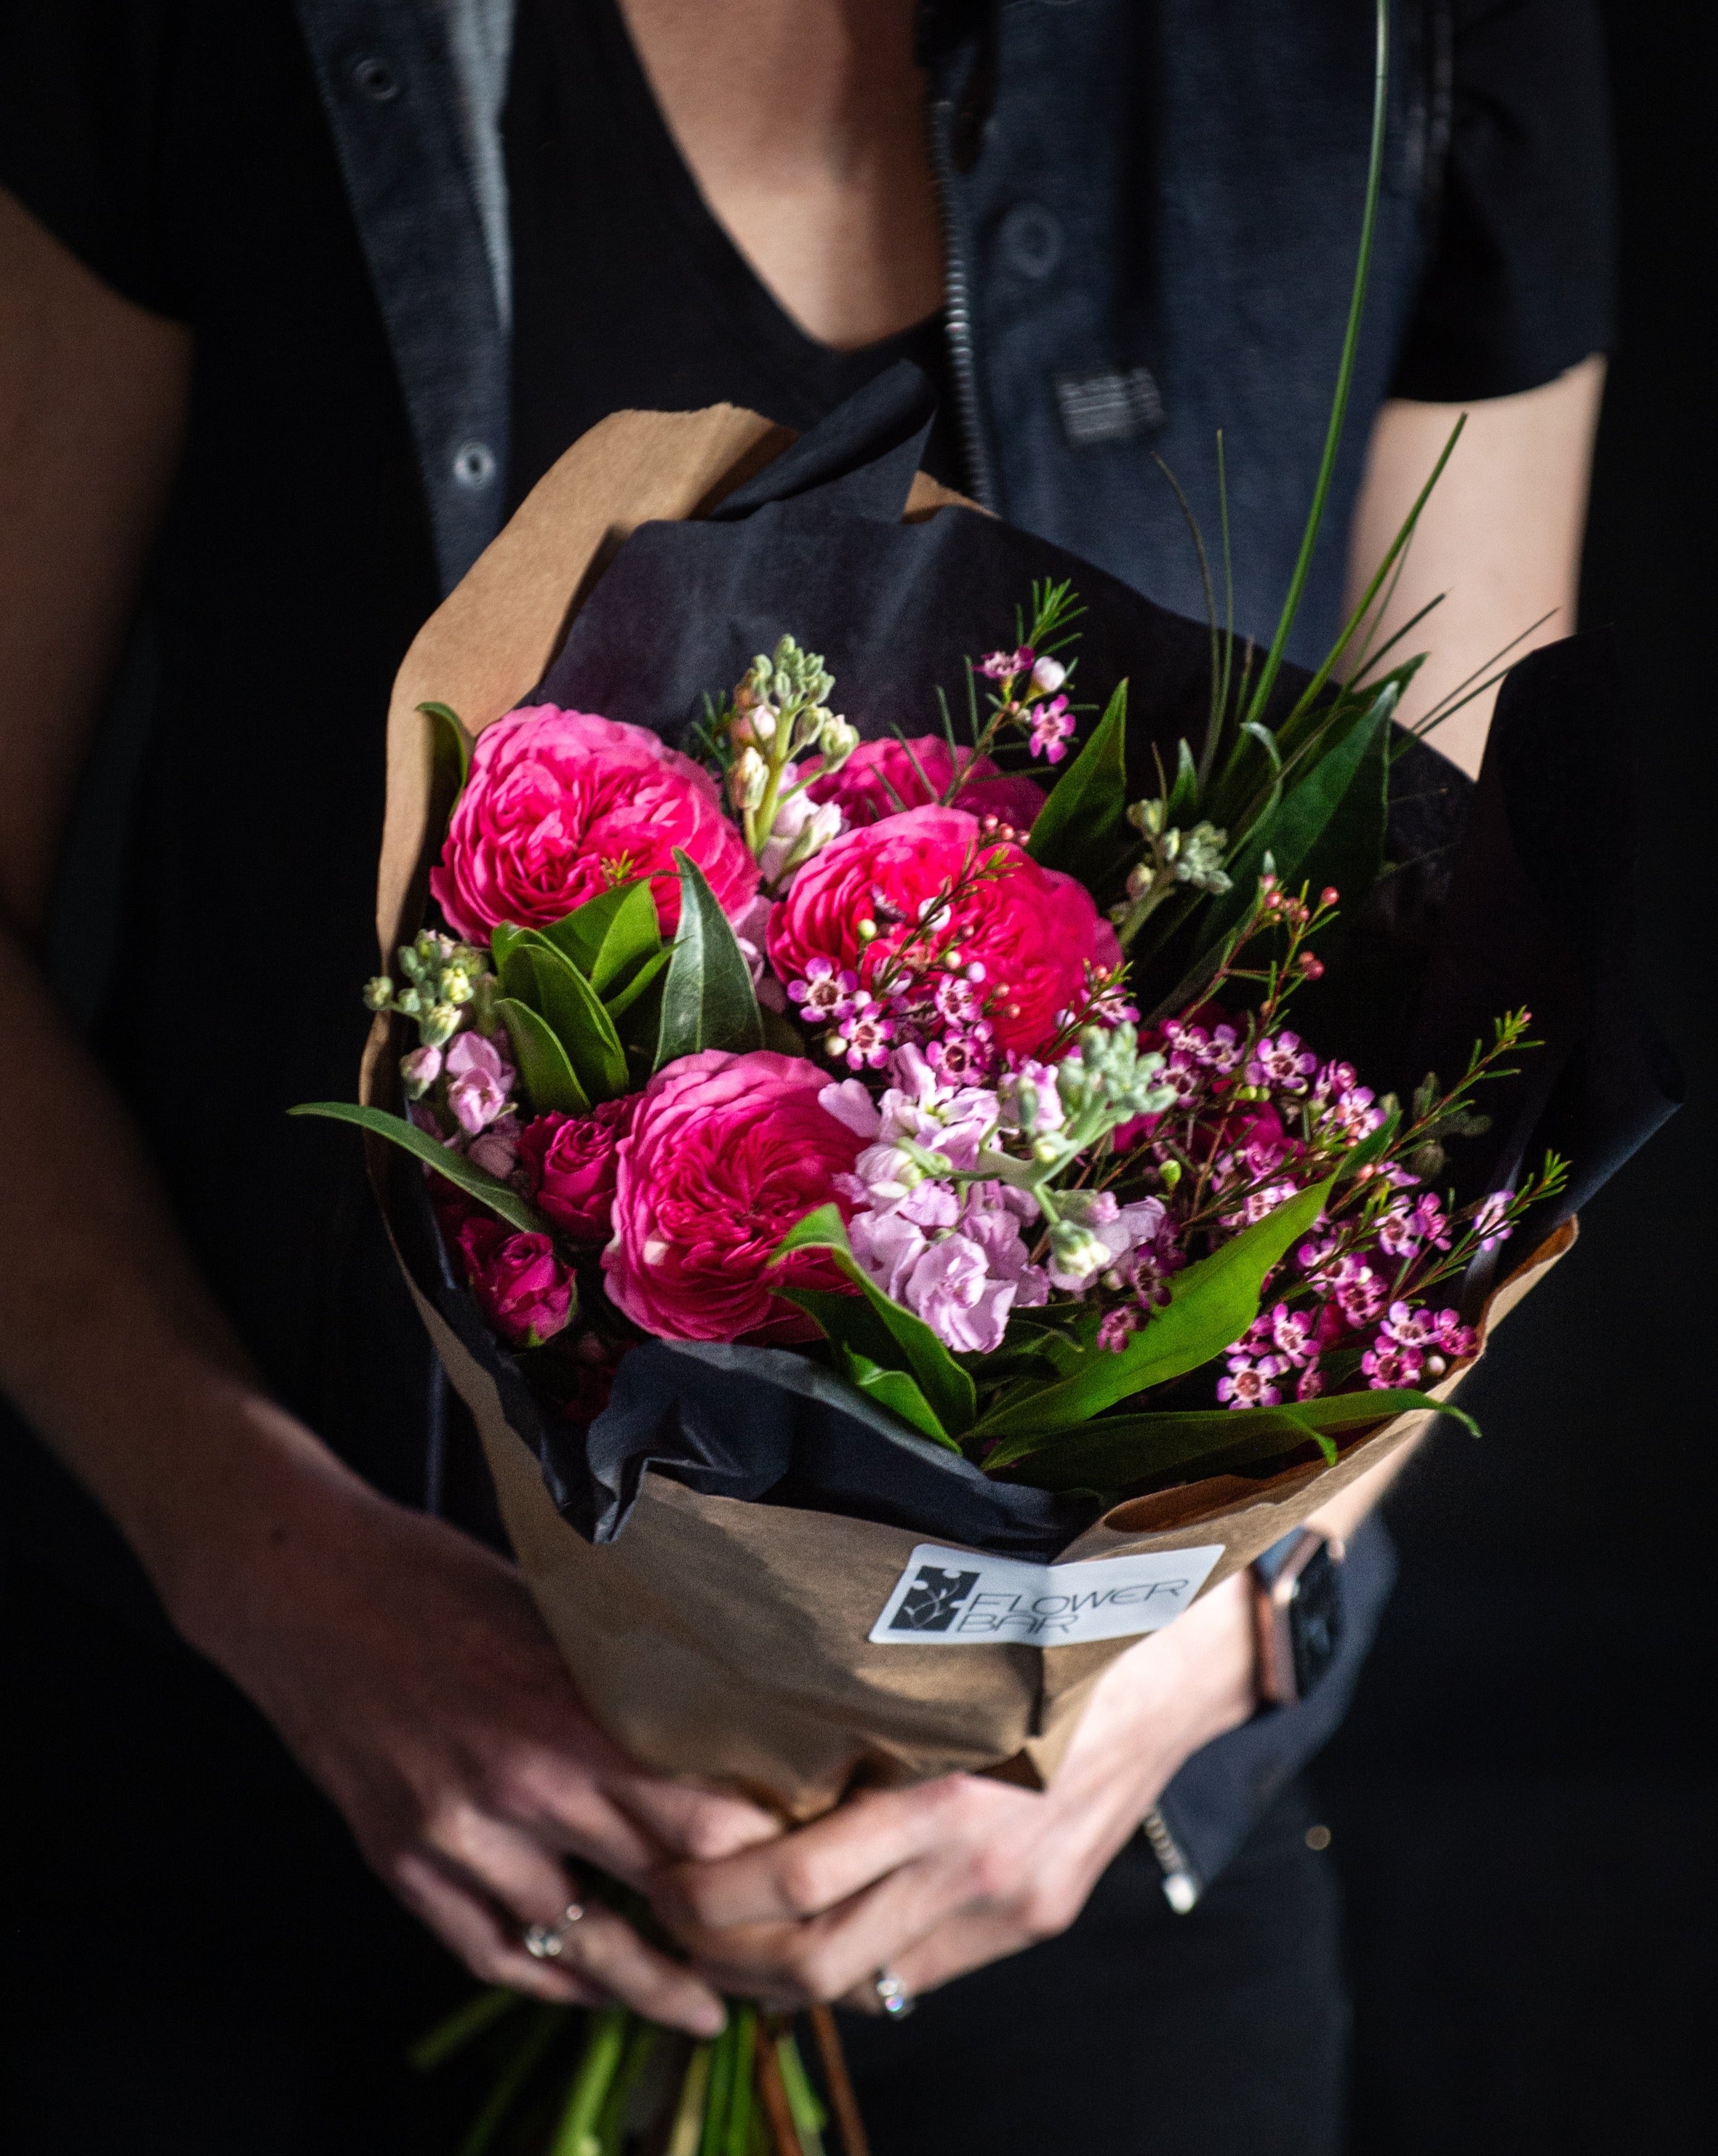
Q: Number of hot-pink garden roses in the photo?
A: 4